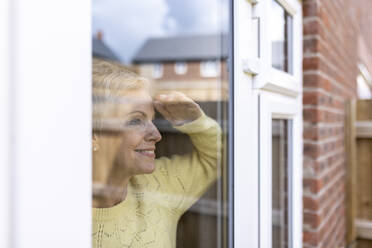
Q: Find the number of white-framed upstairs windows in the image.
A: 3